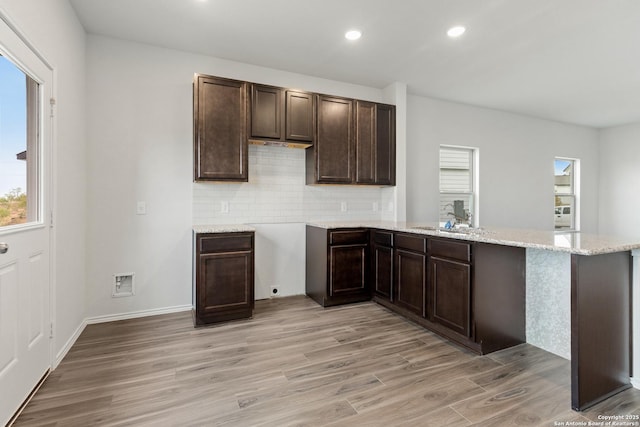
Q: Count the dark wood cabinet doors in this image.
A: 11